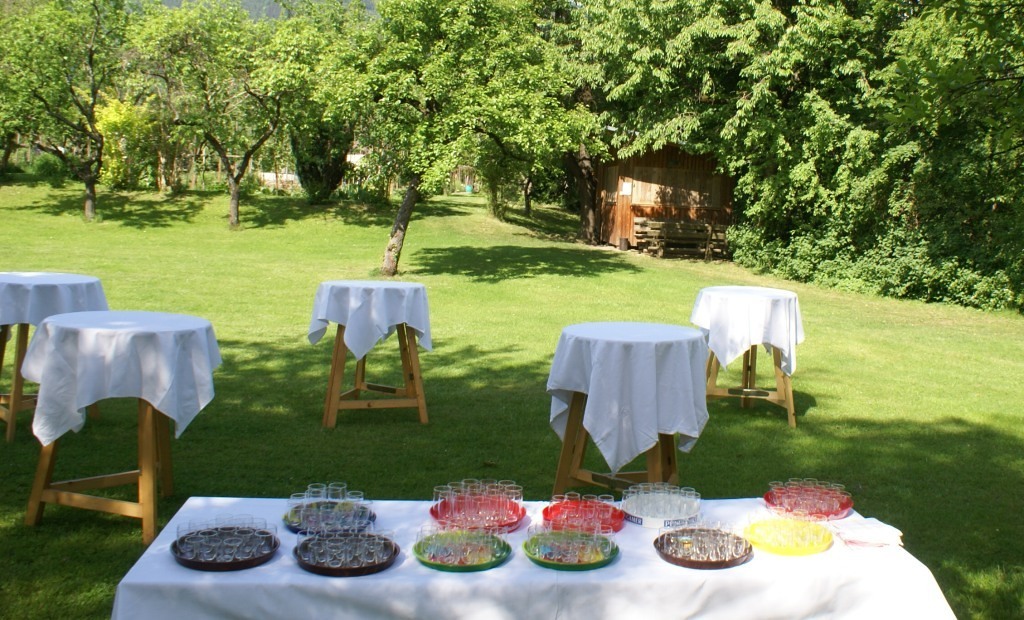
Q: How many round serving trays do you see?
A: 11